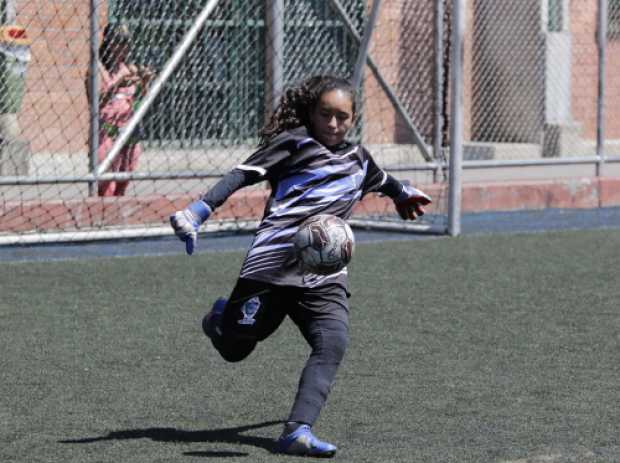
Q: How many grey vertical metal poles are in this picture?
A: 5